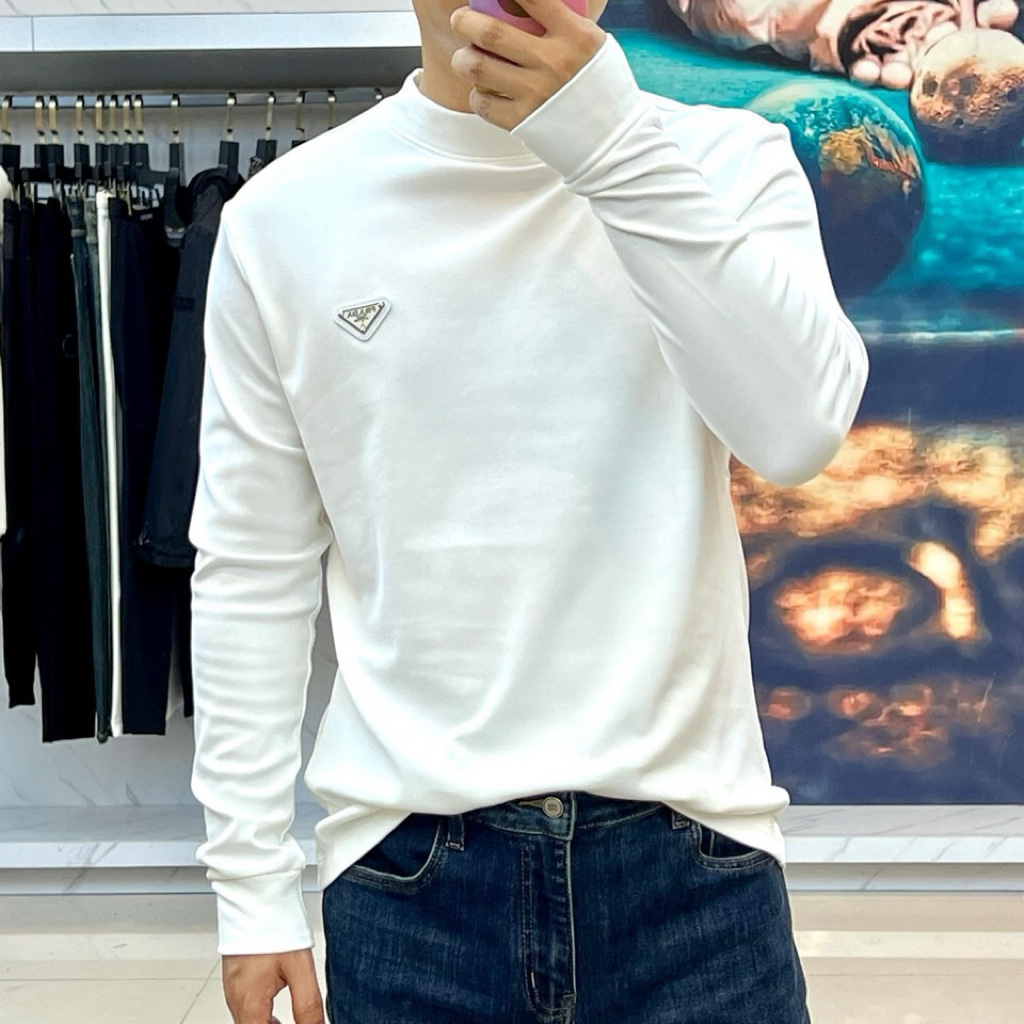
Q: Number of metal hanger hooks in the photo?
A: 14